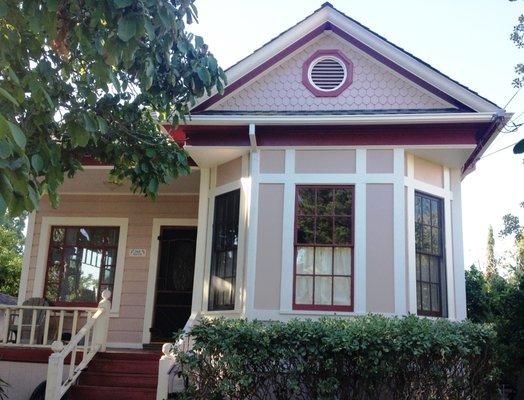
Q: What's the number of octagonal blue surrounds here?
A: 0